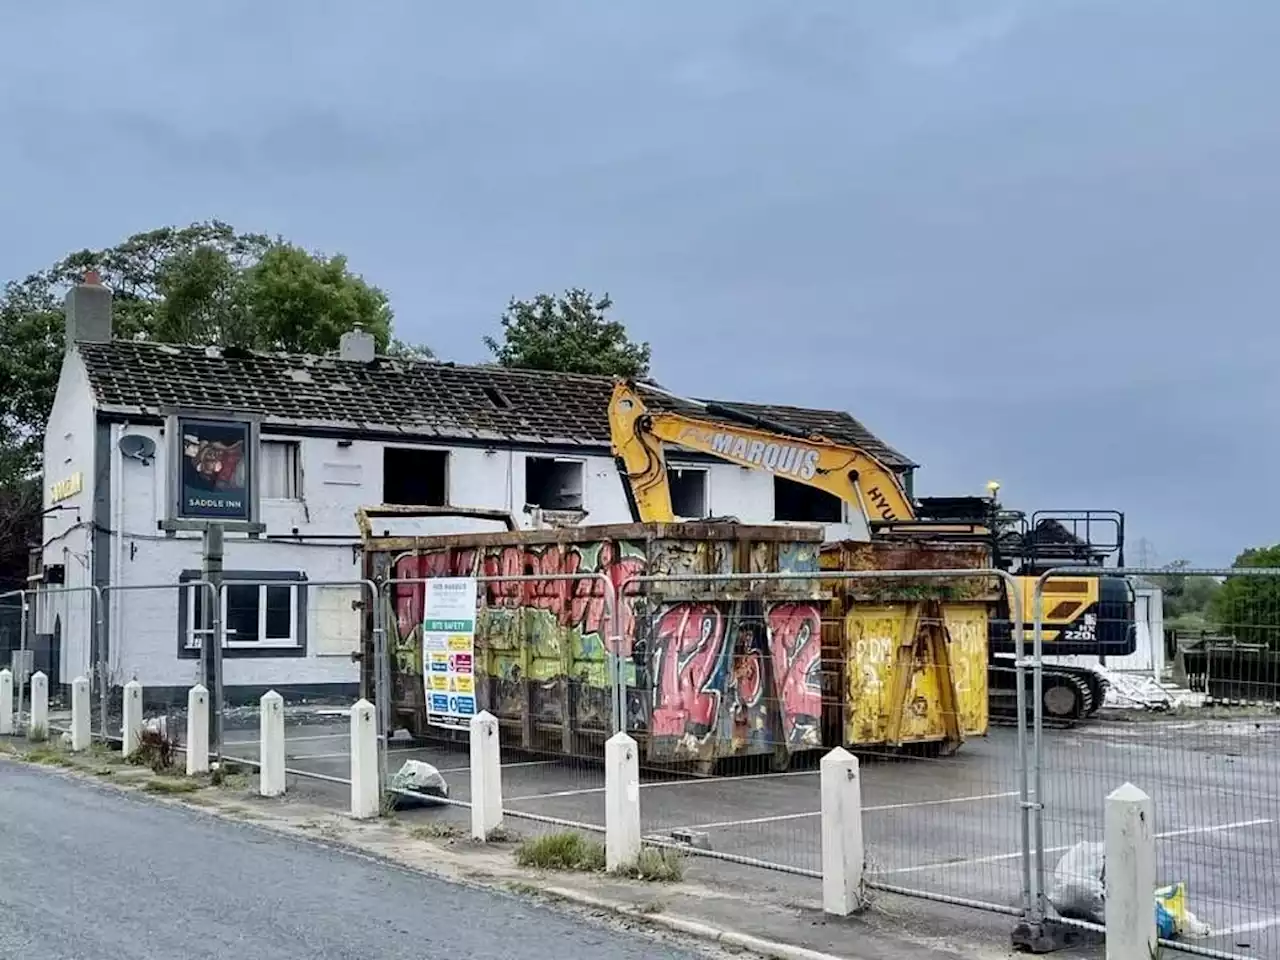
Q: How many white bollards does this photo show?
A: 11